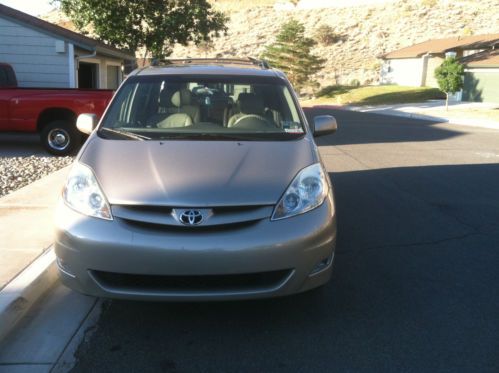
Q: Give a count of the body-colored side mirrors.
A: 2